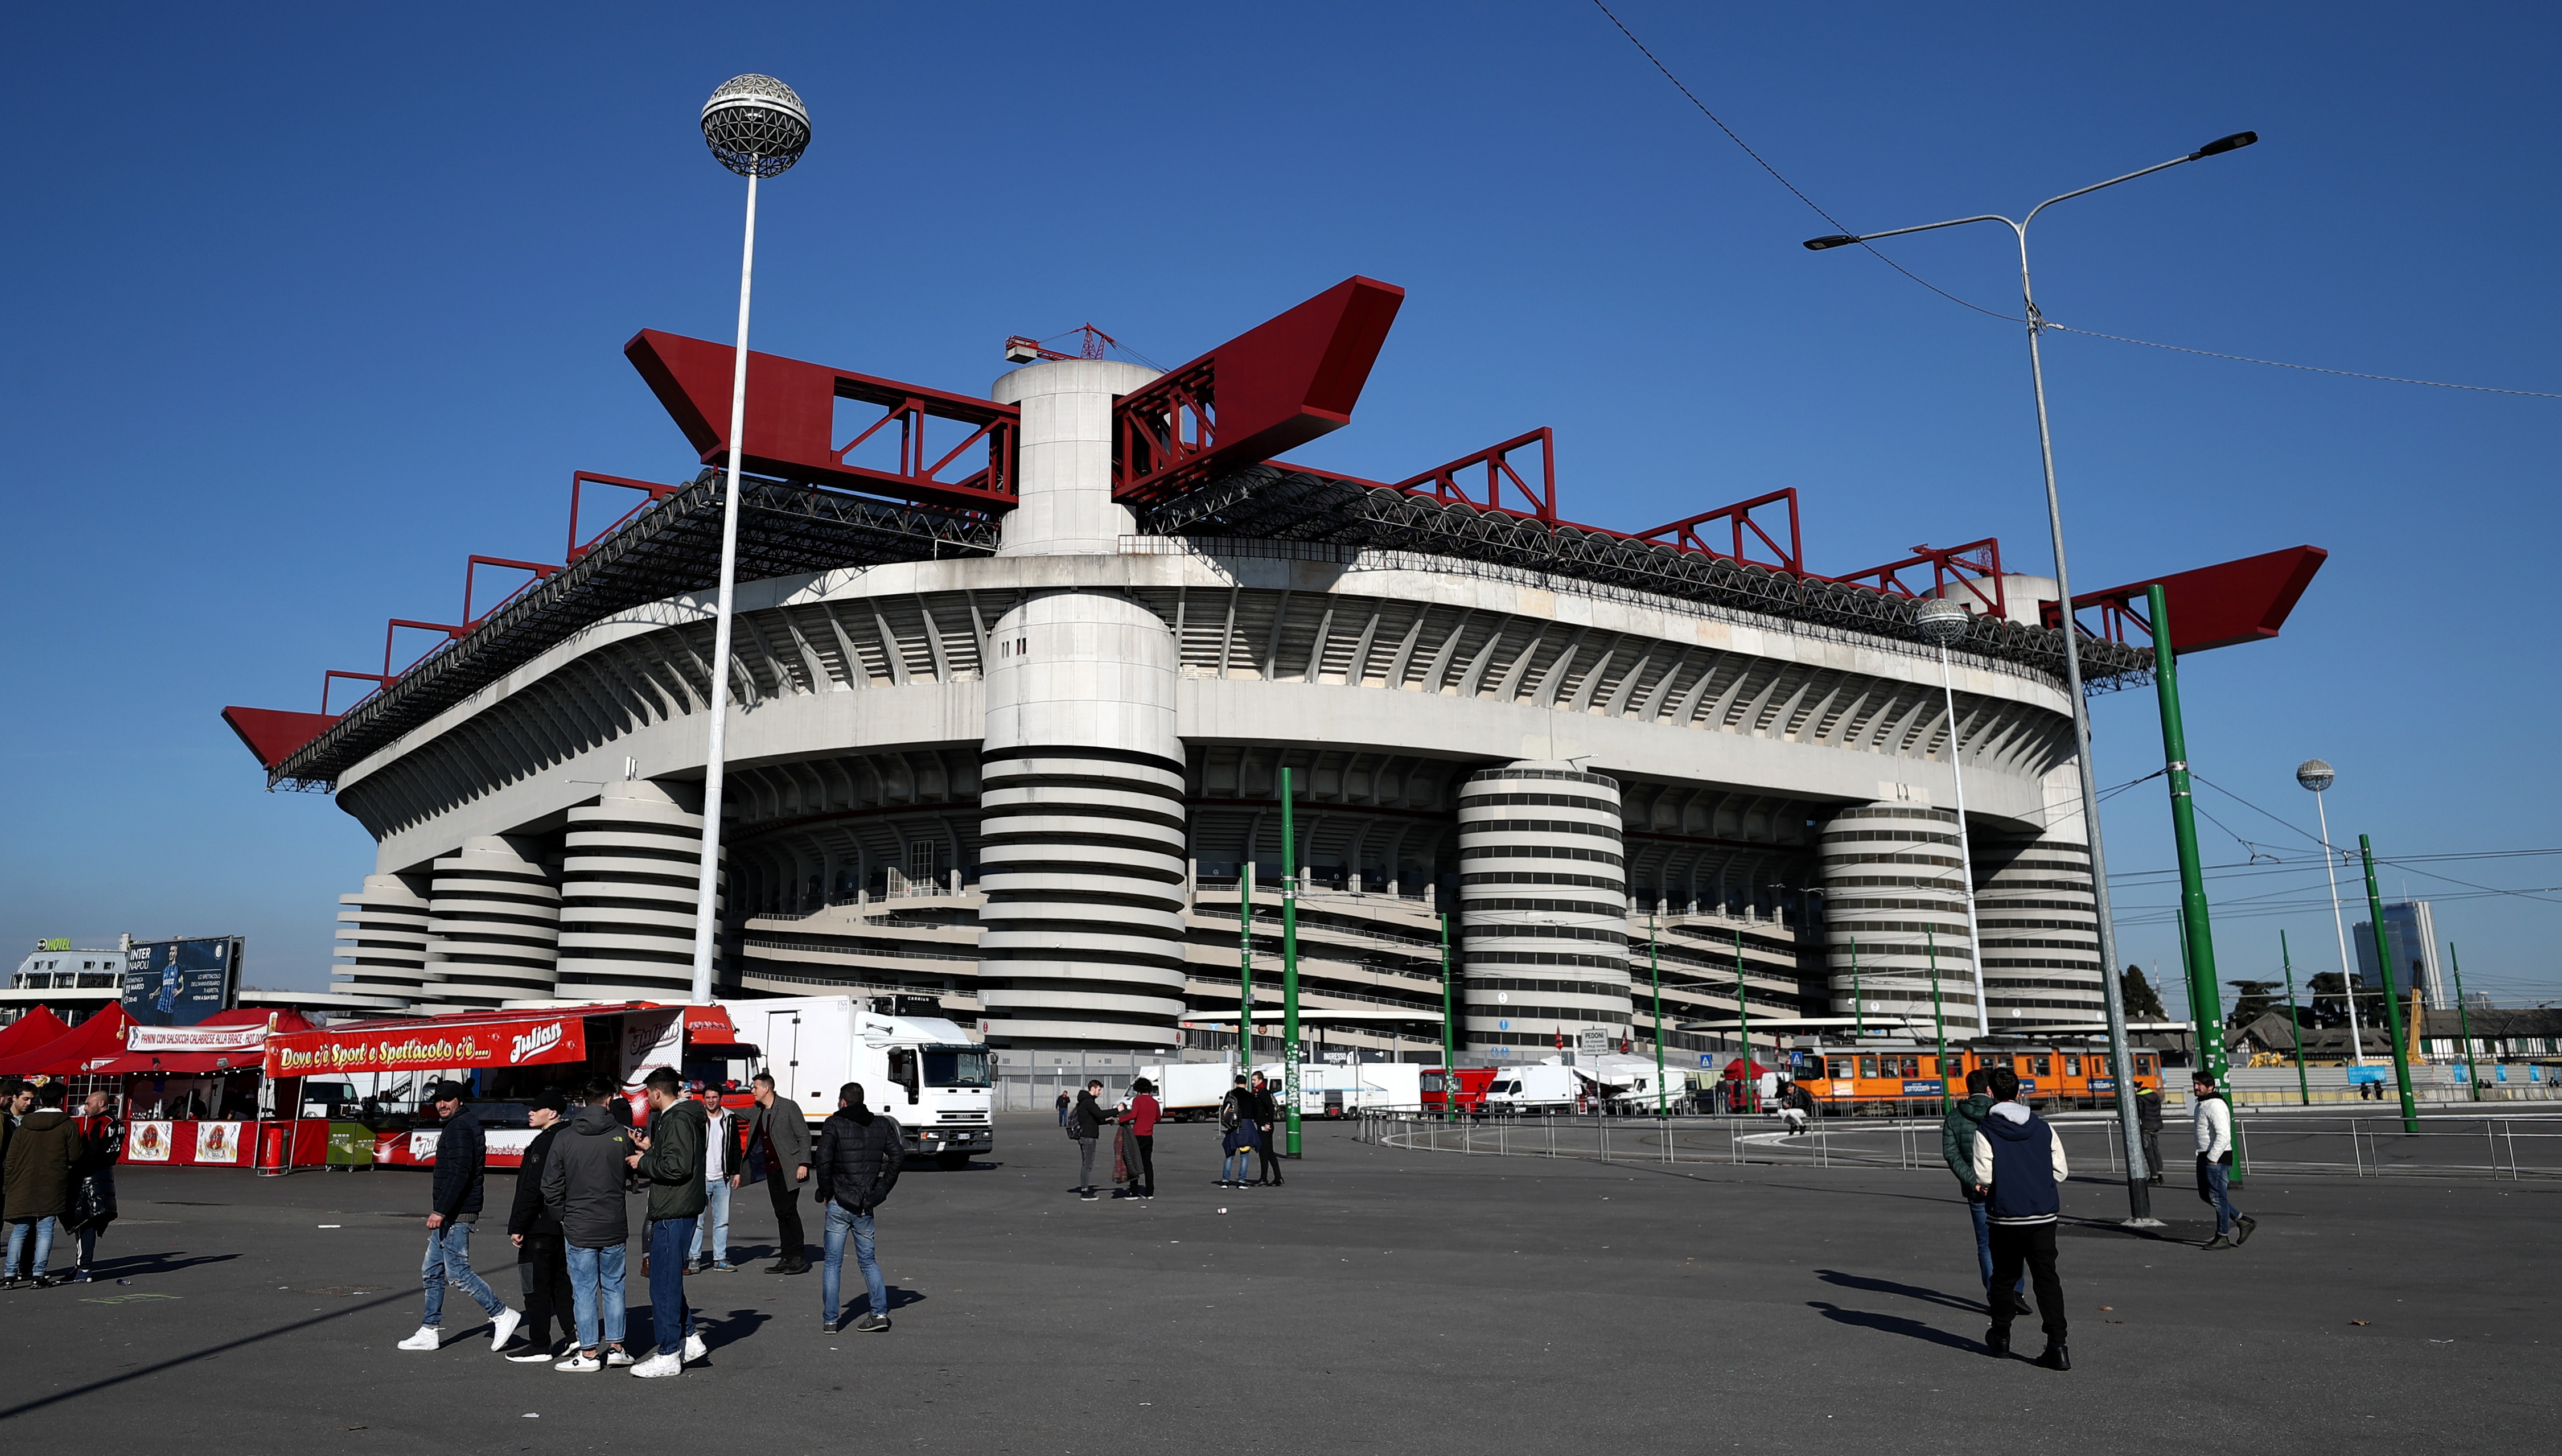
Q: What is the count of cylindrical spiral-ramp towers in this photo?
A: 7